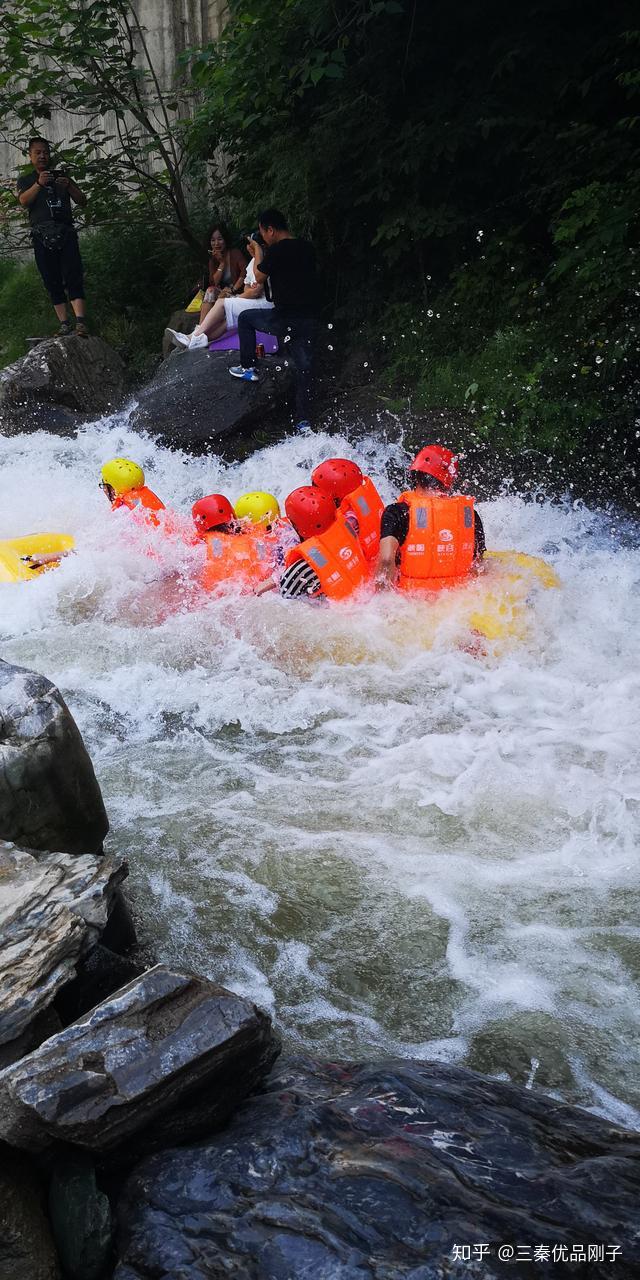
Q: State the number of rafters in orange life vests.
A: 6